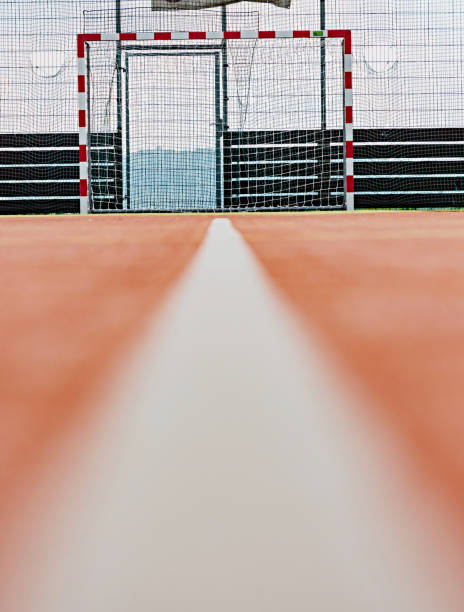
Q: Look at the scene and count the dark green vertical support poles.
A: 3